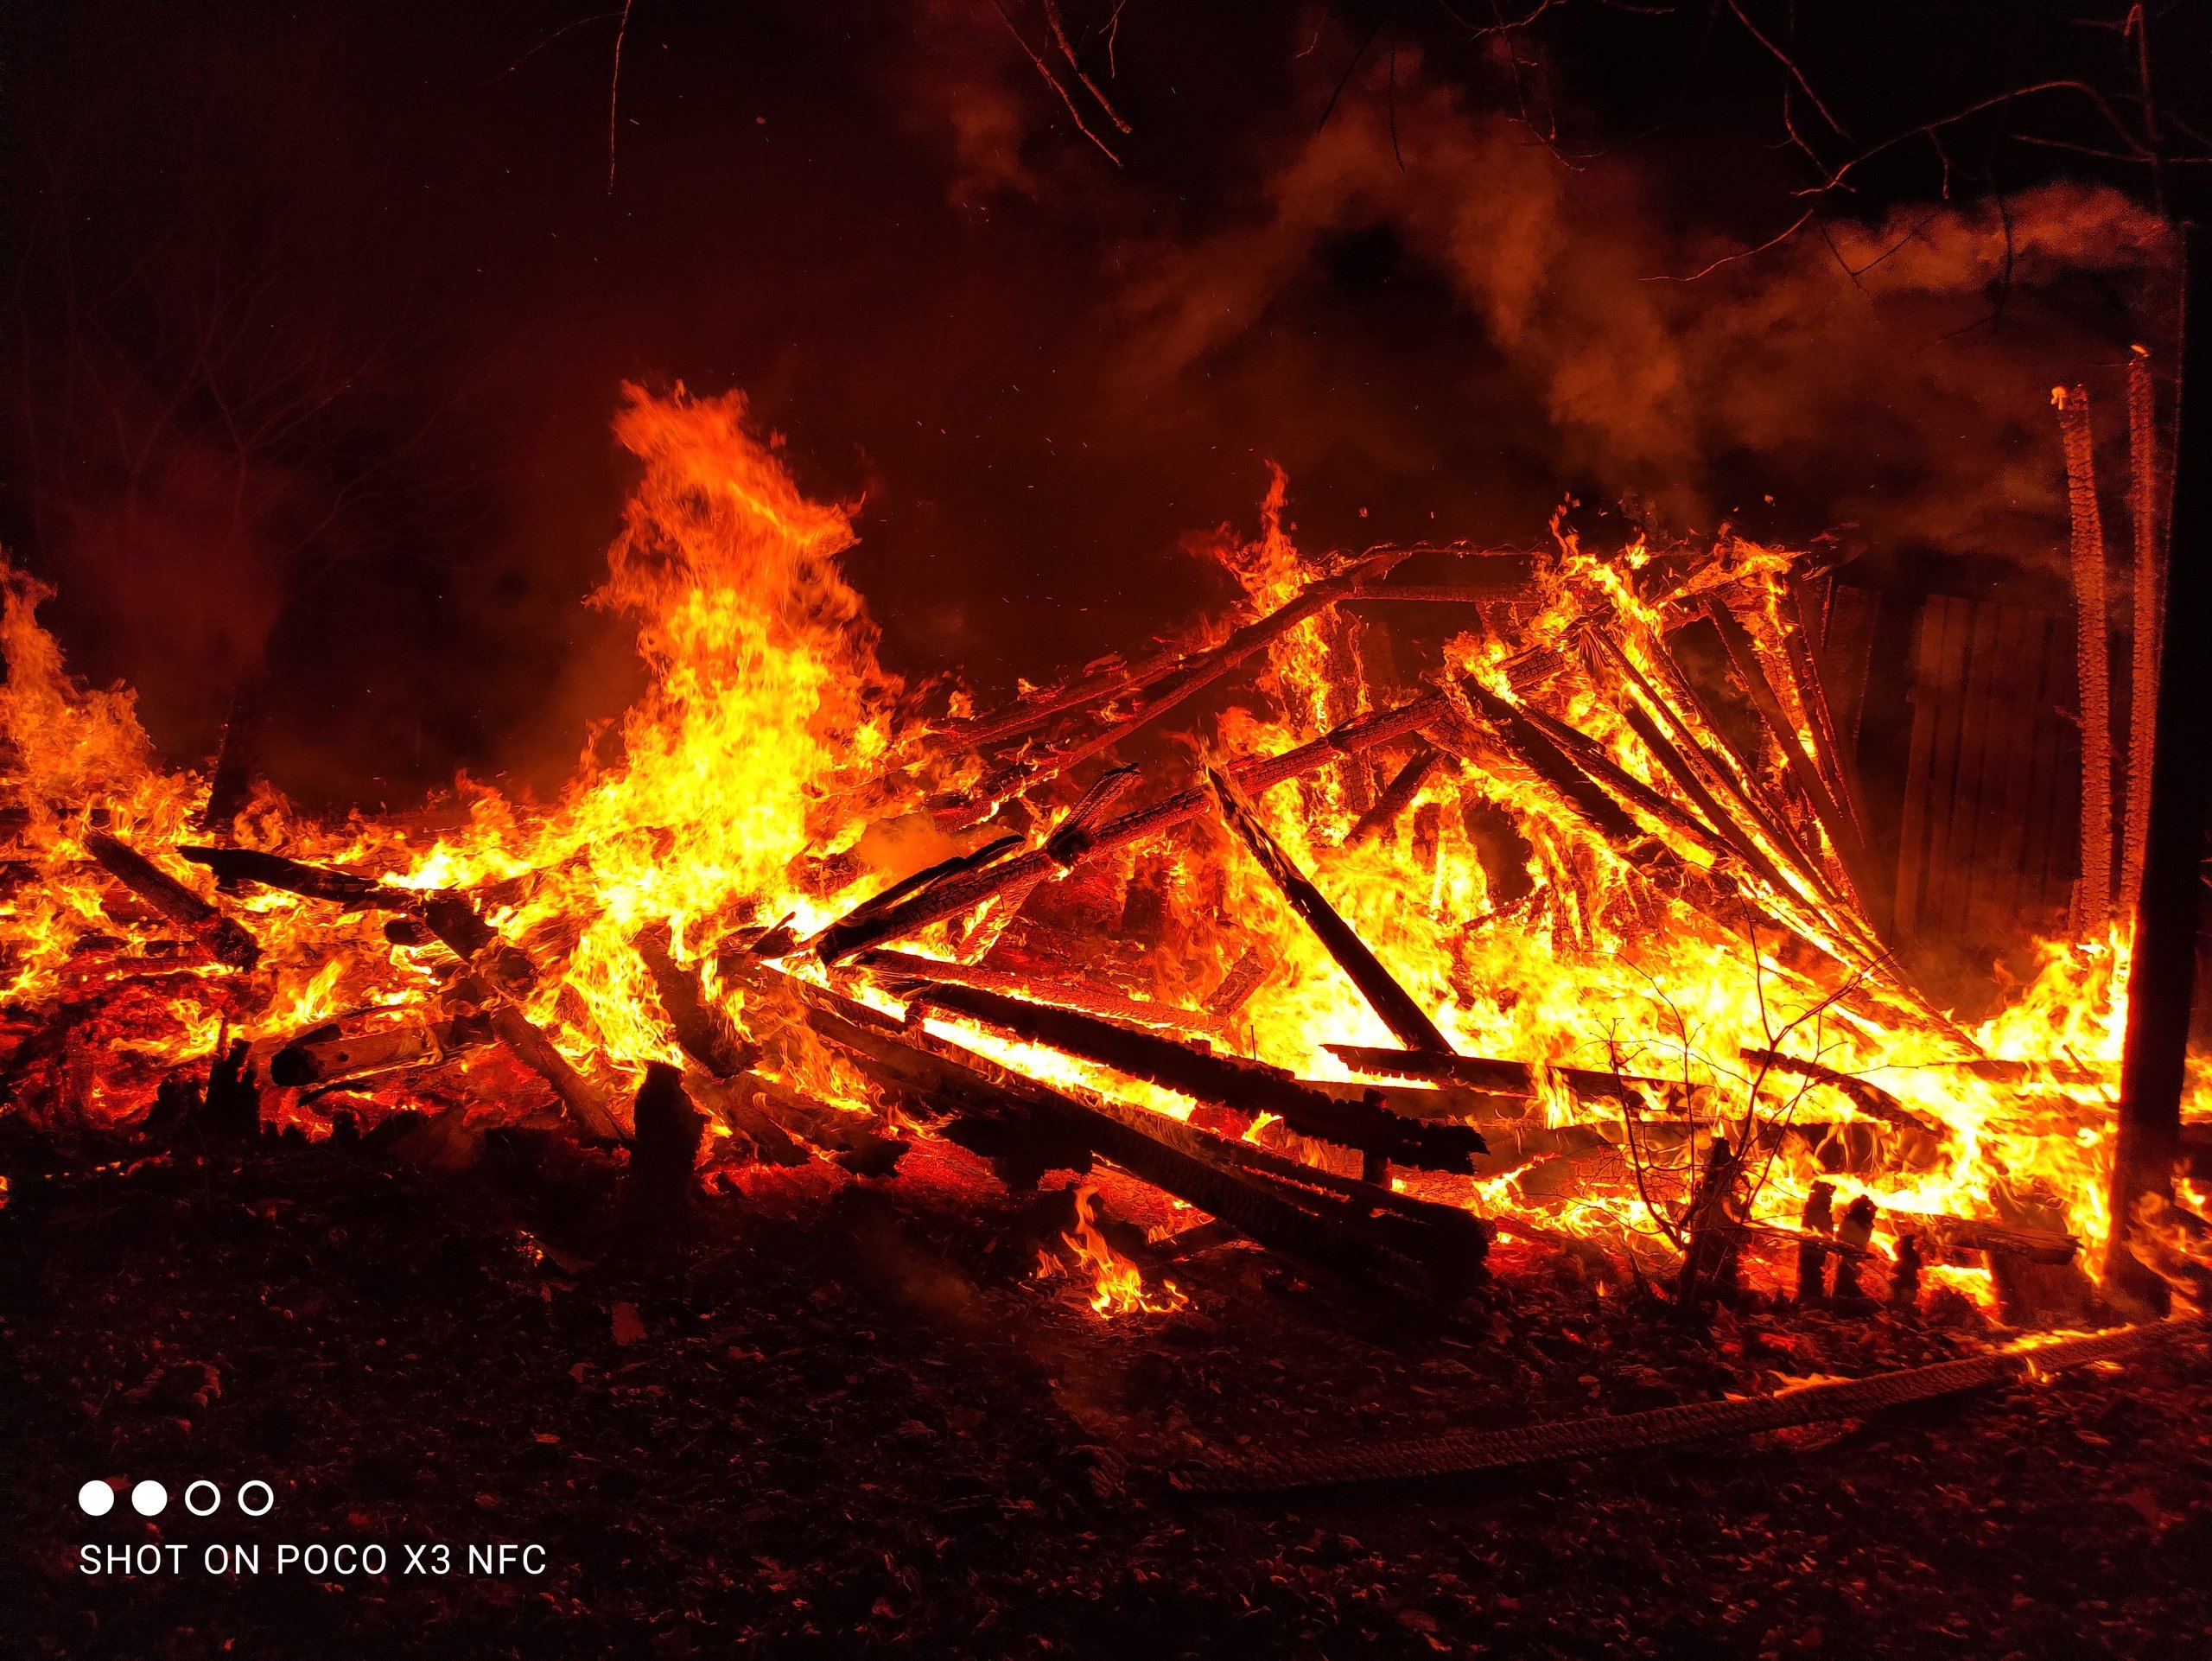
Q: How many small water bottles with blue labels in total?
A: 0